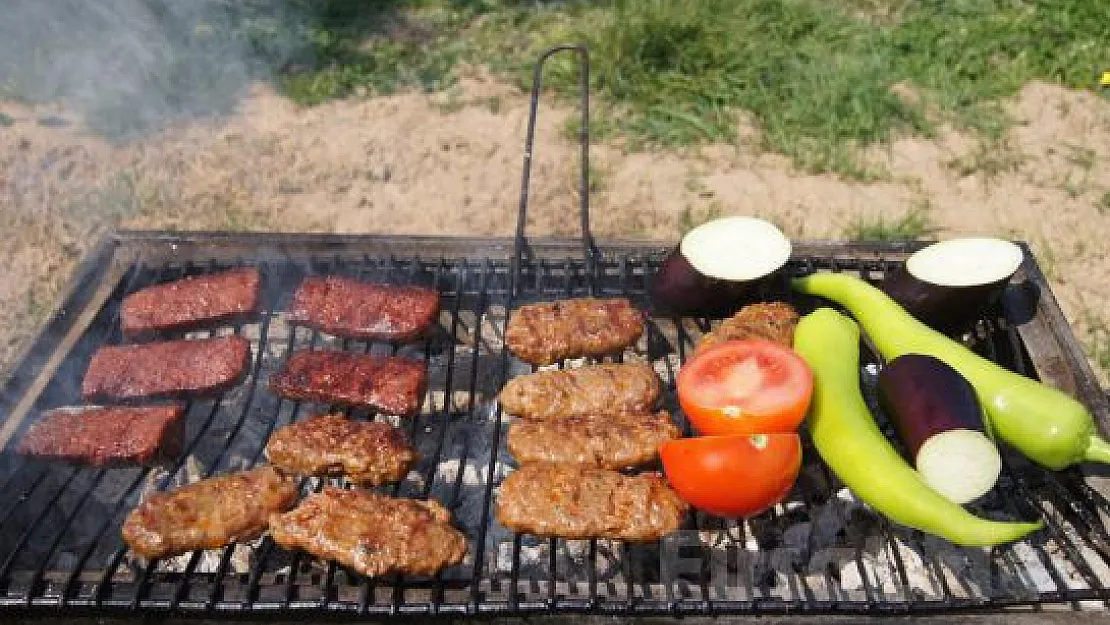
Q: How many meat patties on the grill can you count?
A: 13